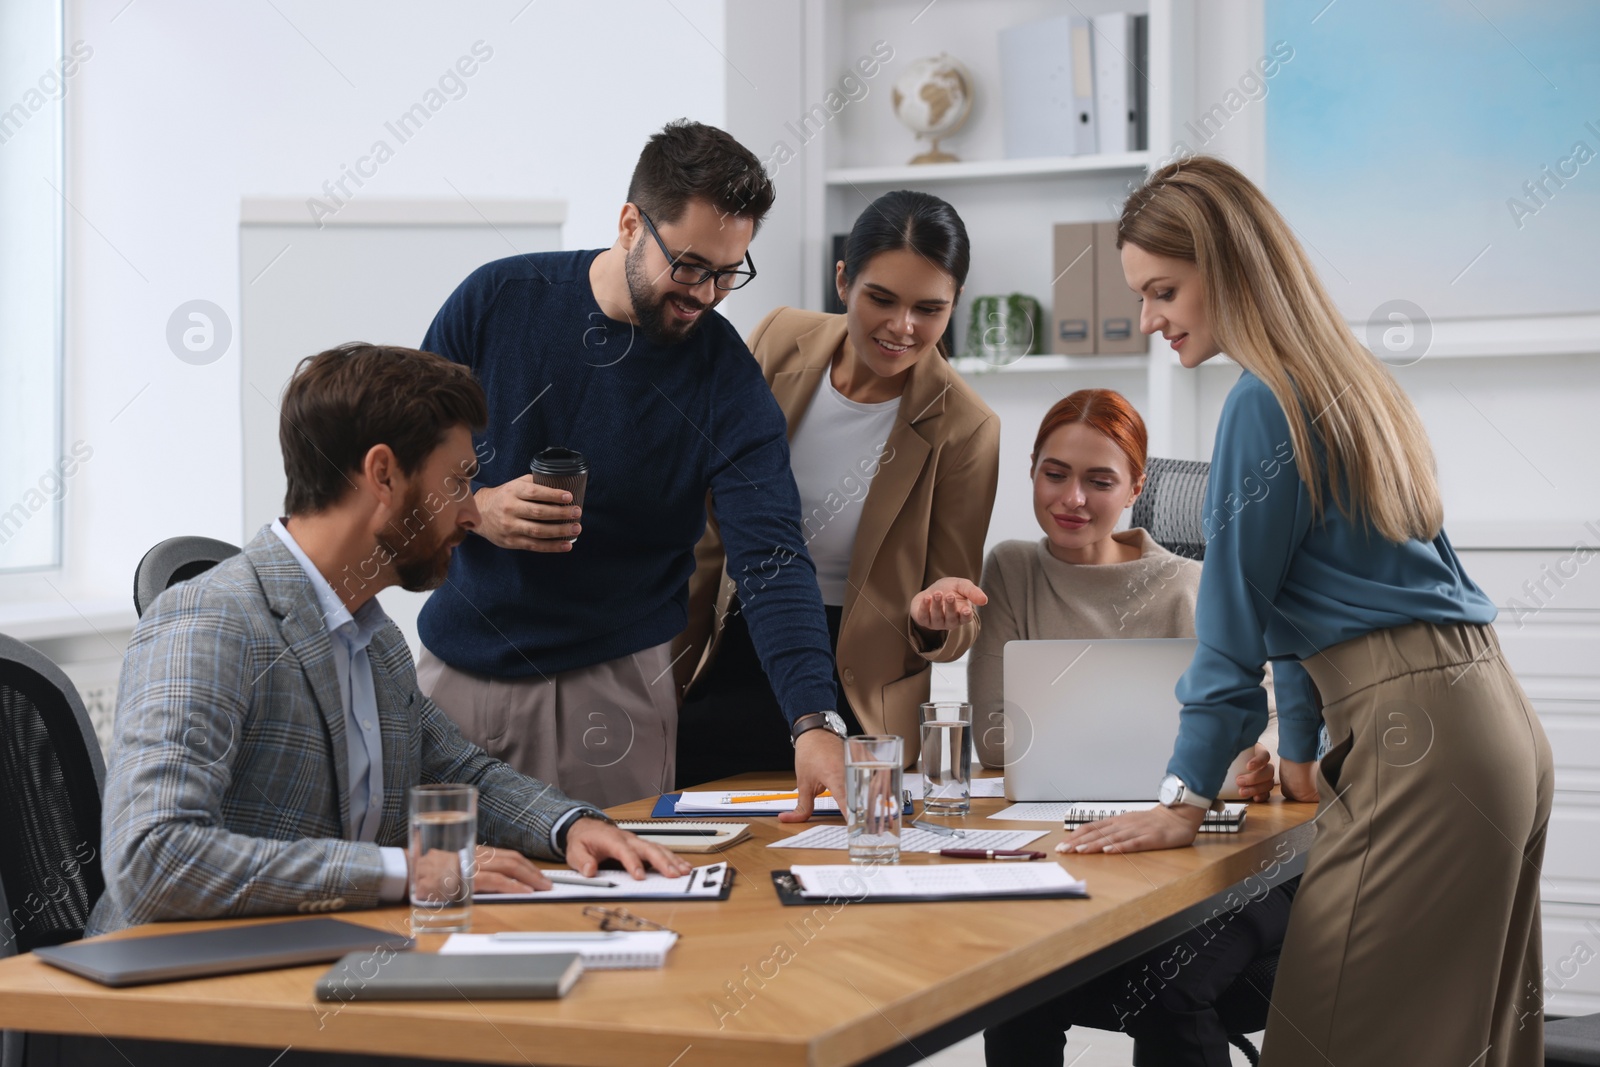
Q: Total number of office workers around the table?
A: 5